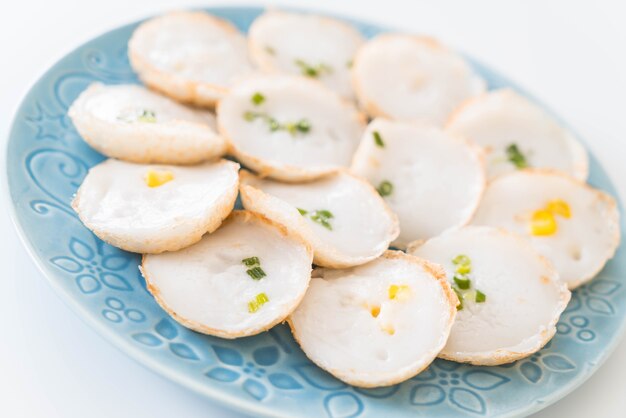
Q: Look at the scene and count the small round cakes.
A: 13